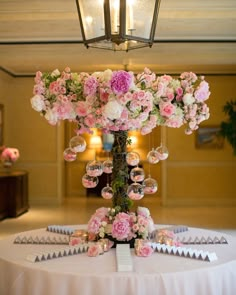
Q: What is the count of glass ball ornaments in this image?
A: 12